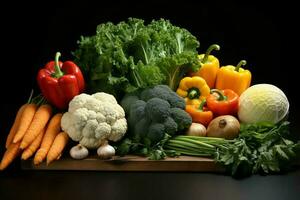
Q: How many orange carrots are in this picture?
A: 7